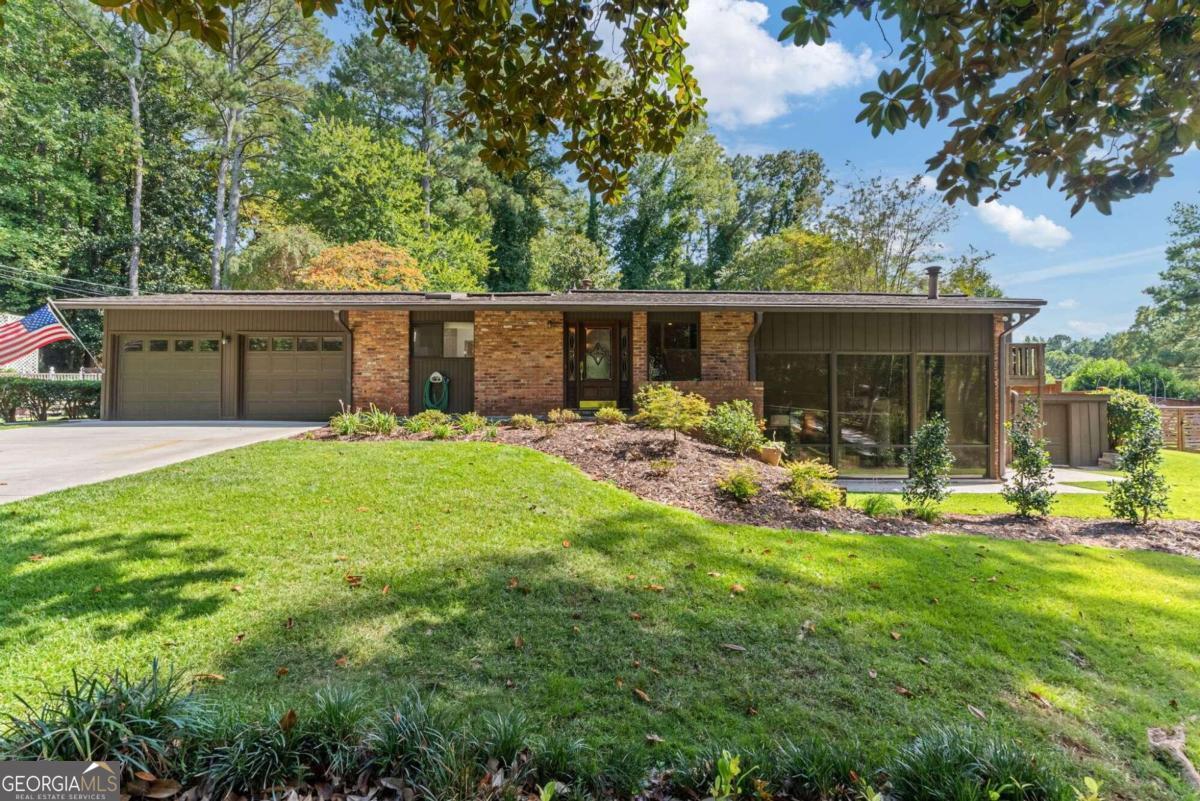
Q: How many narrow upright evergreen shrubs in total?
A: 3